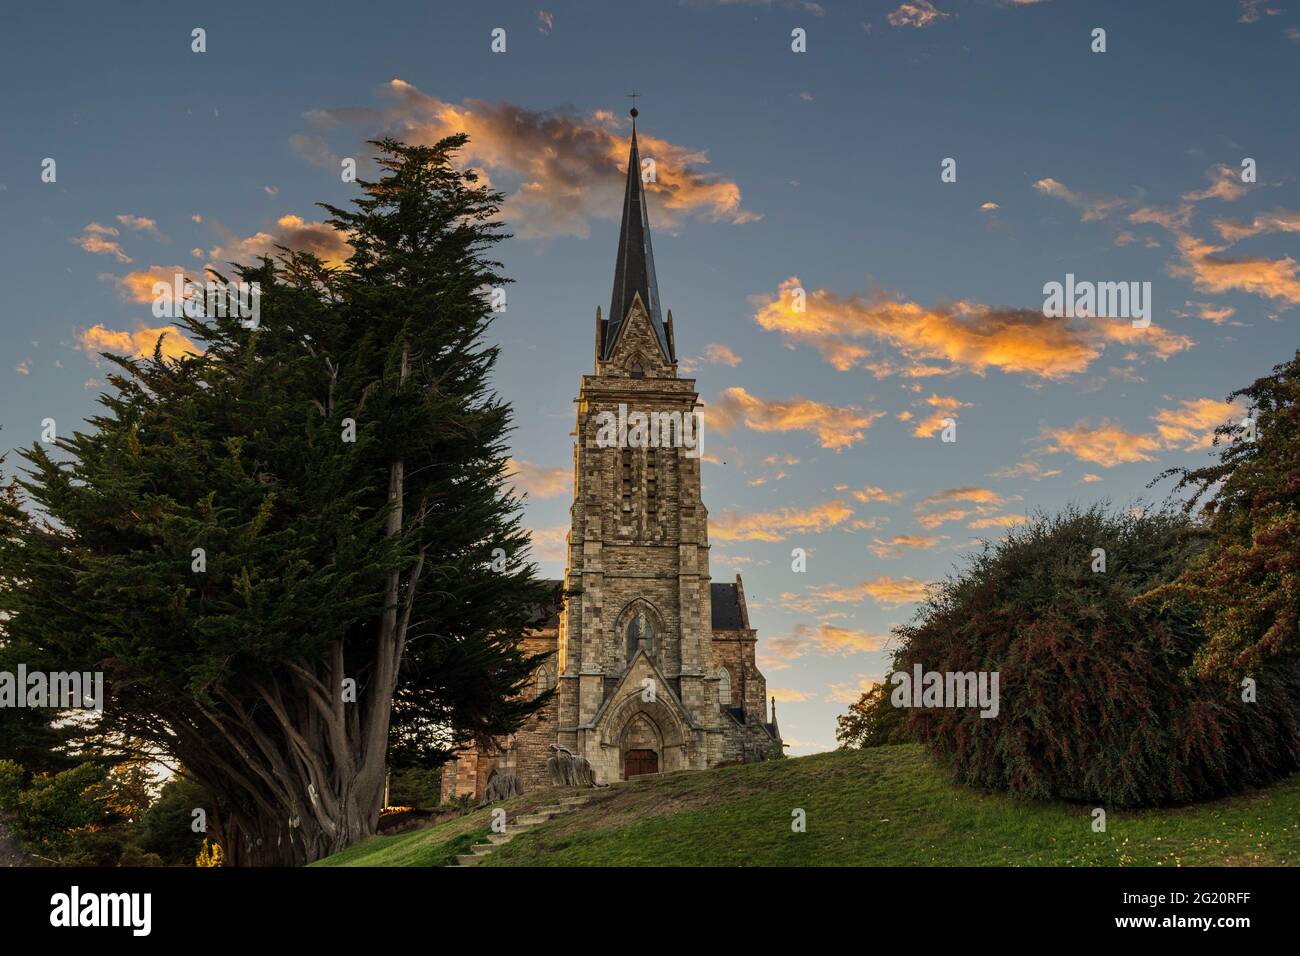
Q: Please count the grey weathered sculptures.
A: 2